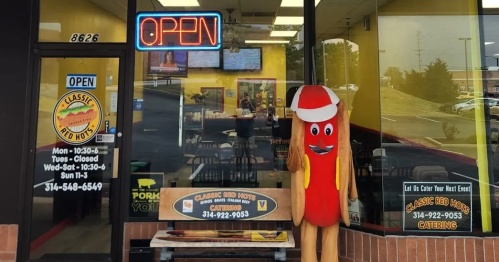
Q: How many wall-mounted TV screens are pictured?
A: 3